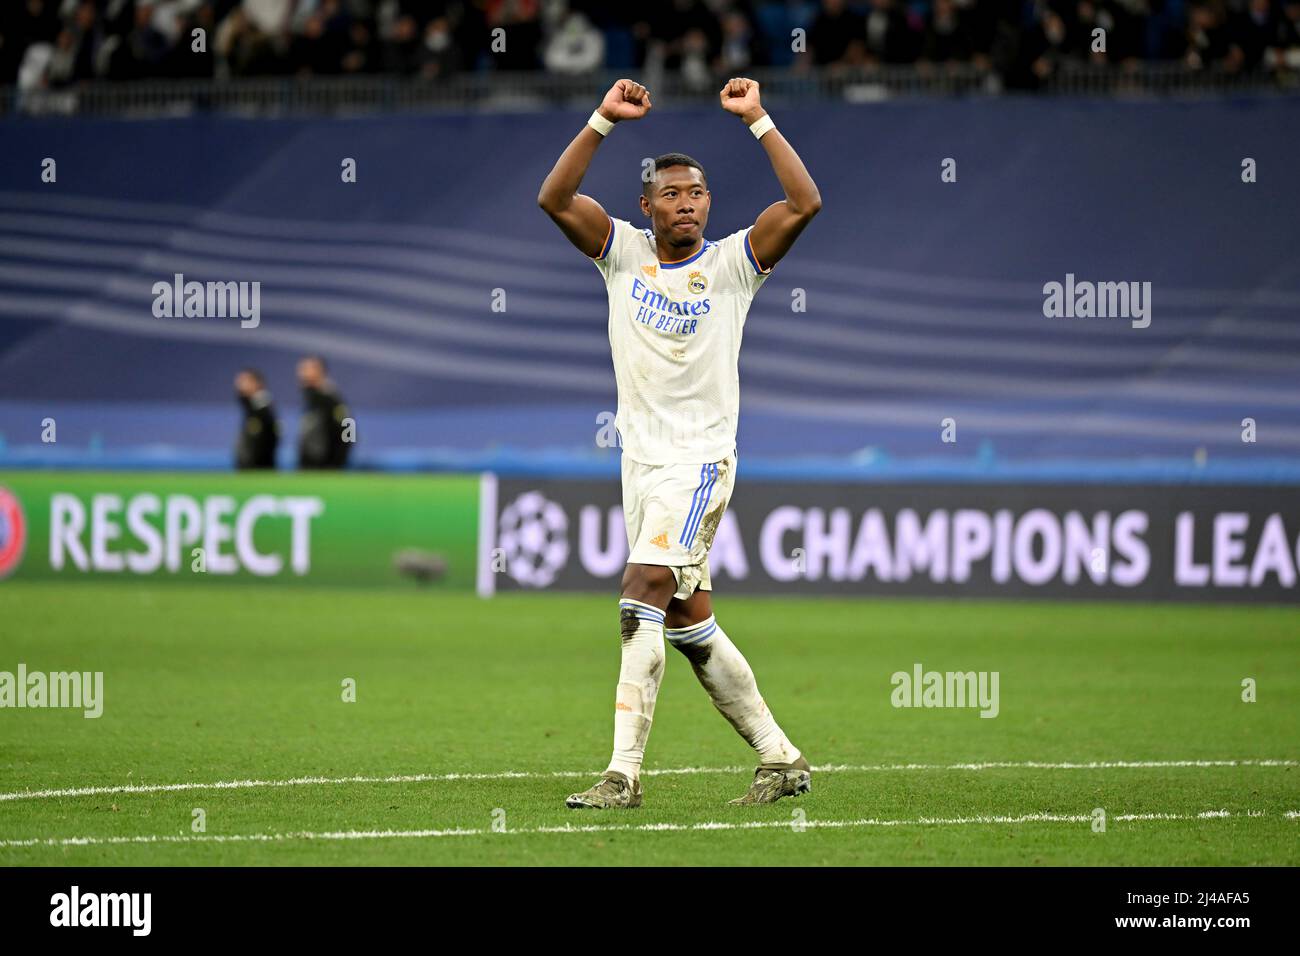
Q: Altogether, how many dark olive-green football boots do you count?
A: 2